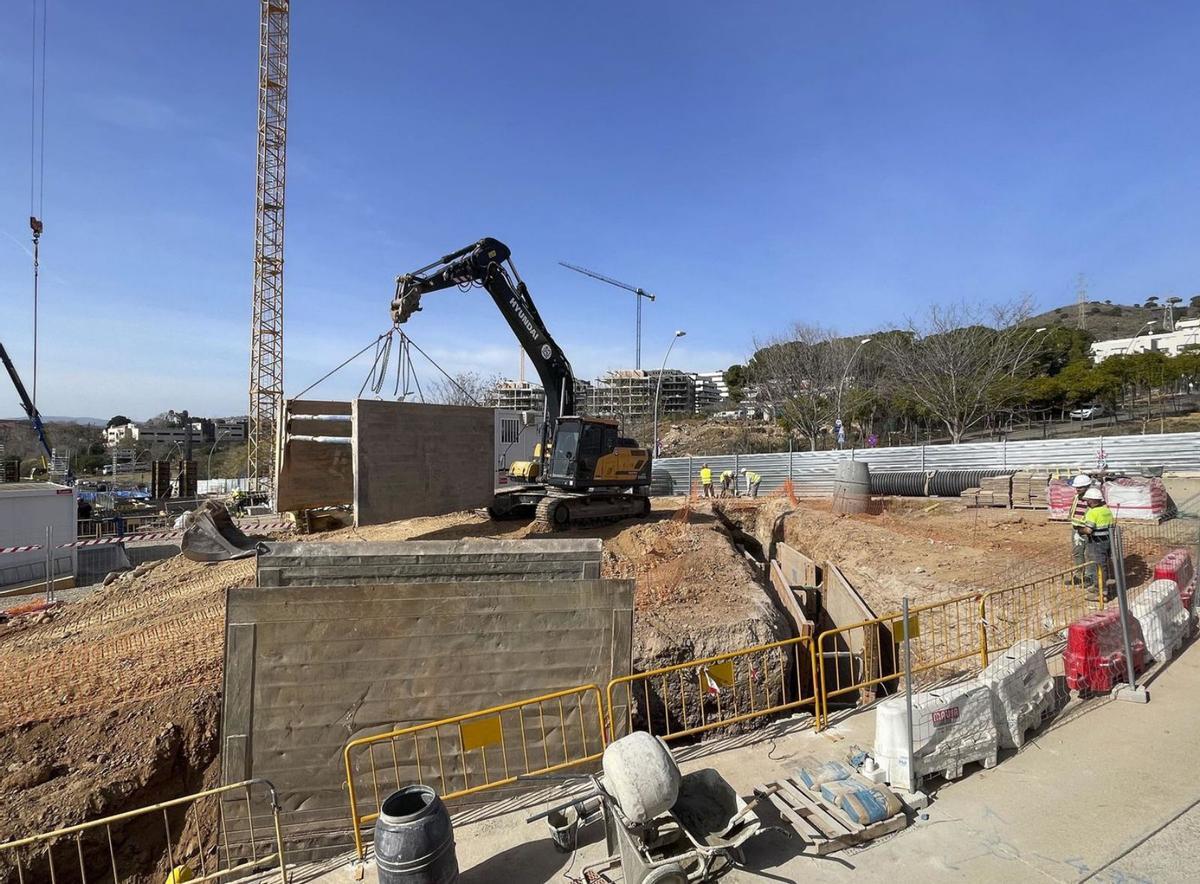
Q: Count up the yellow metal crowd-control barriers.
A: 5